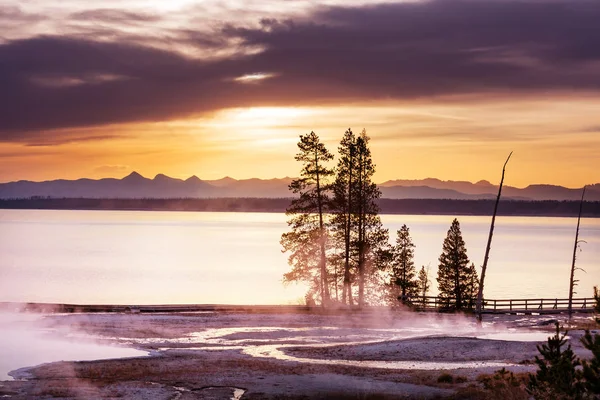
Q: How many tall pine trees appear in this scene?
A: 3